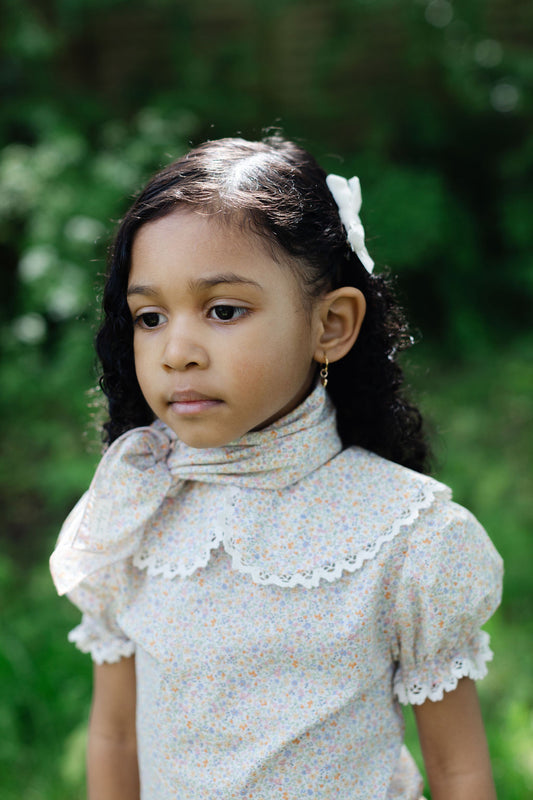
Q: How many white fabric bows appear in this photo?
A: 1